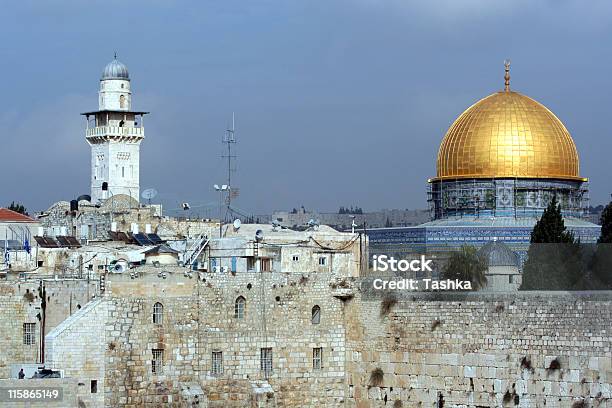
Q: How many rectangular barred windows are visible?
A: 5